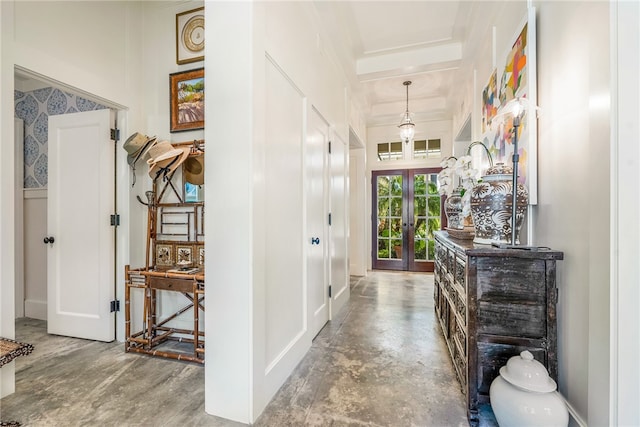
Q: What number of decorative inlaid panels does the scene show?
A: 3